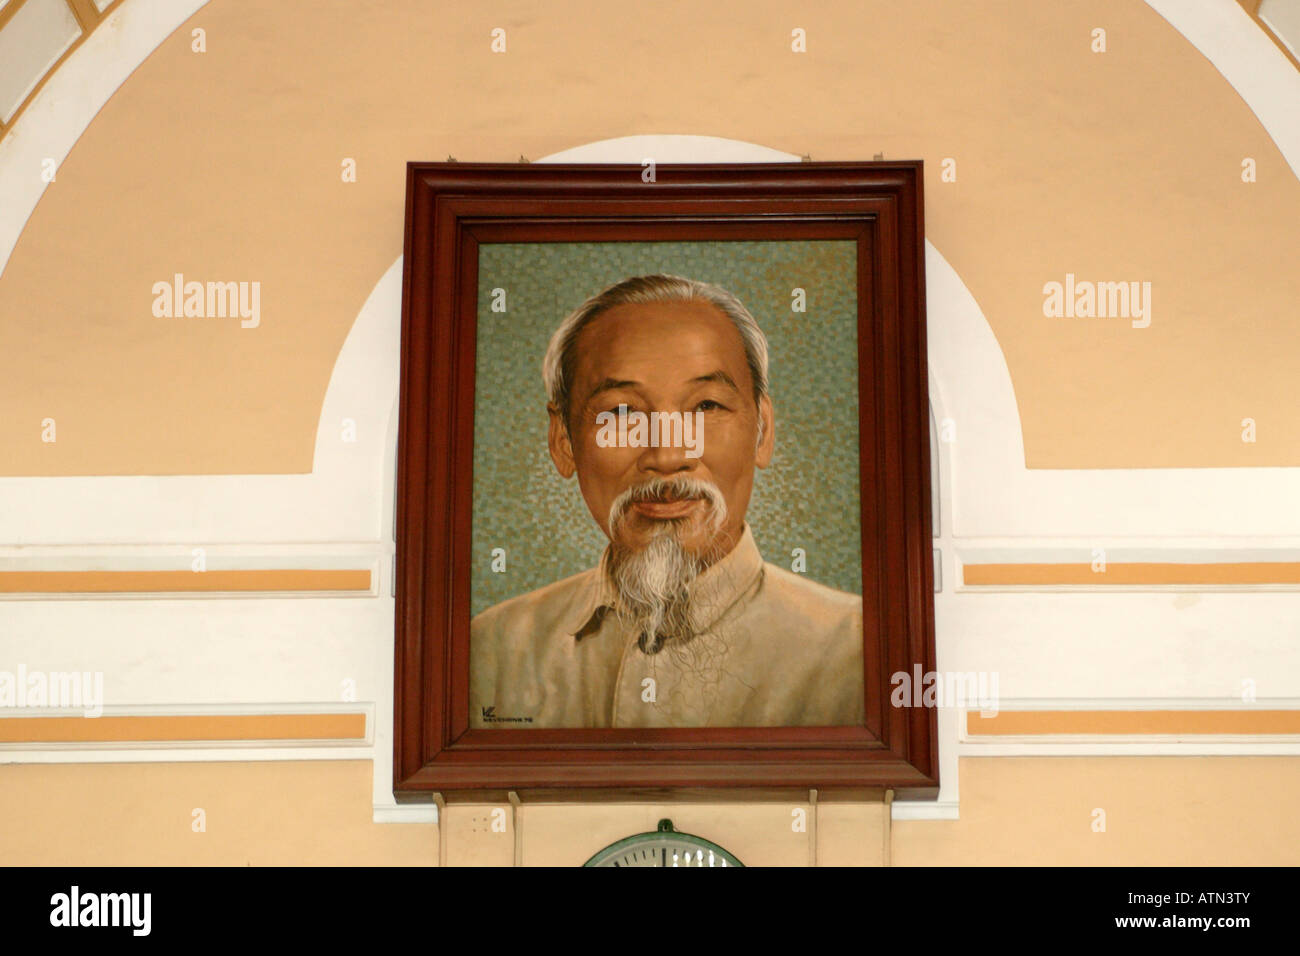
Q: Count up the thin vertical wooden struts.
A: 4